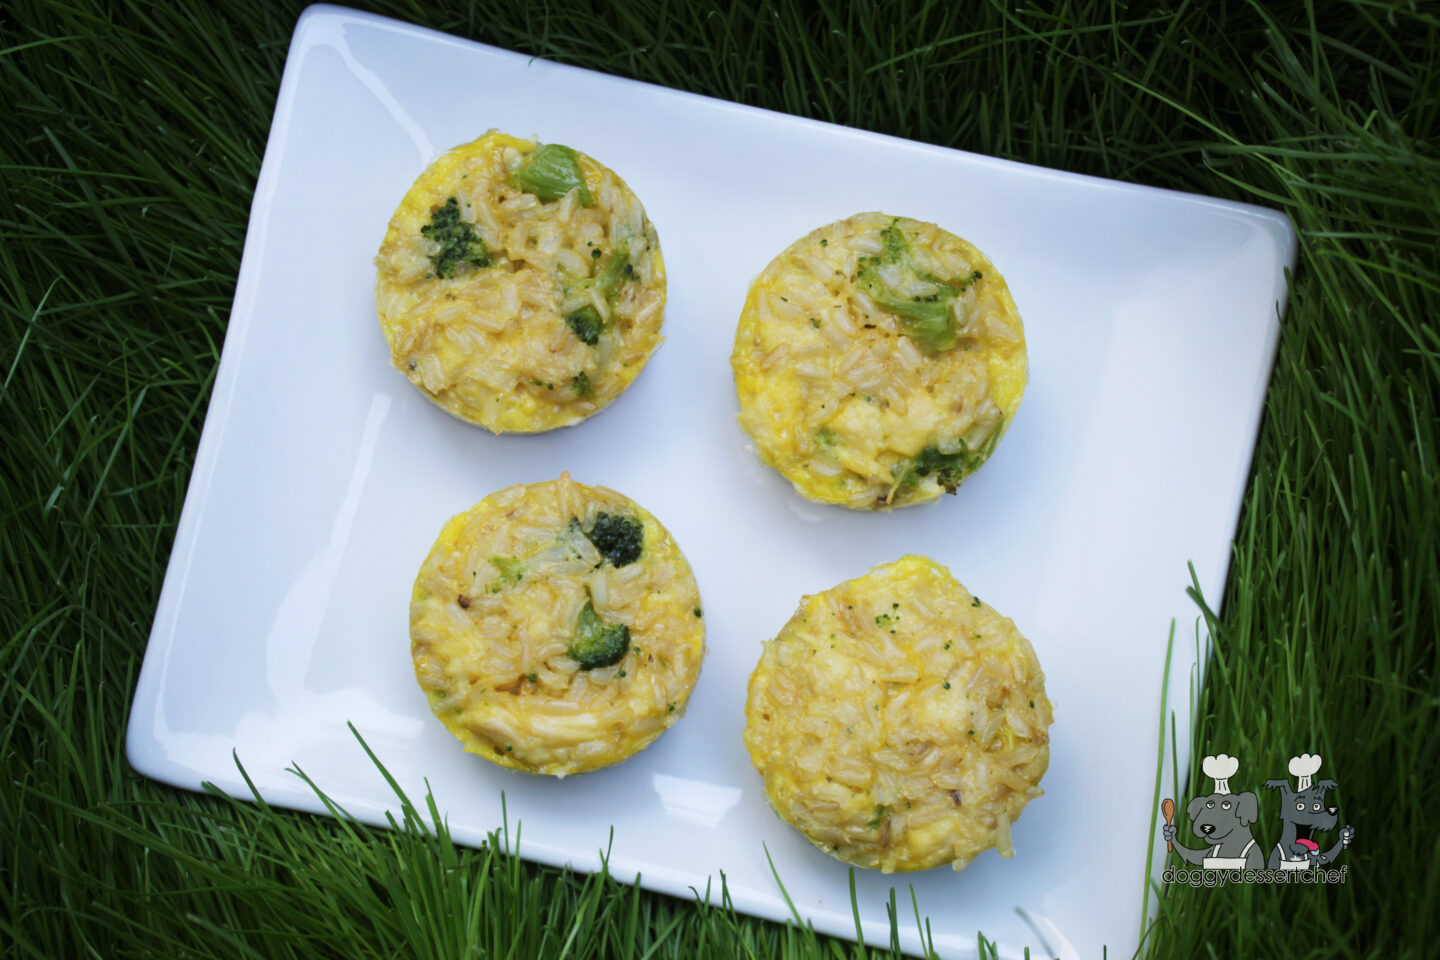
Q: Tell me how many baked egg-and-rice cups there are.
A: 4